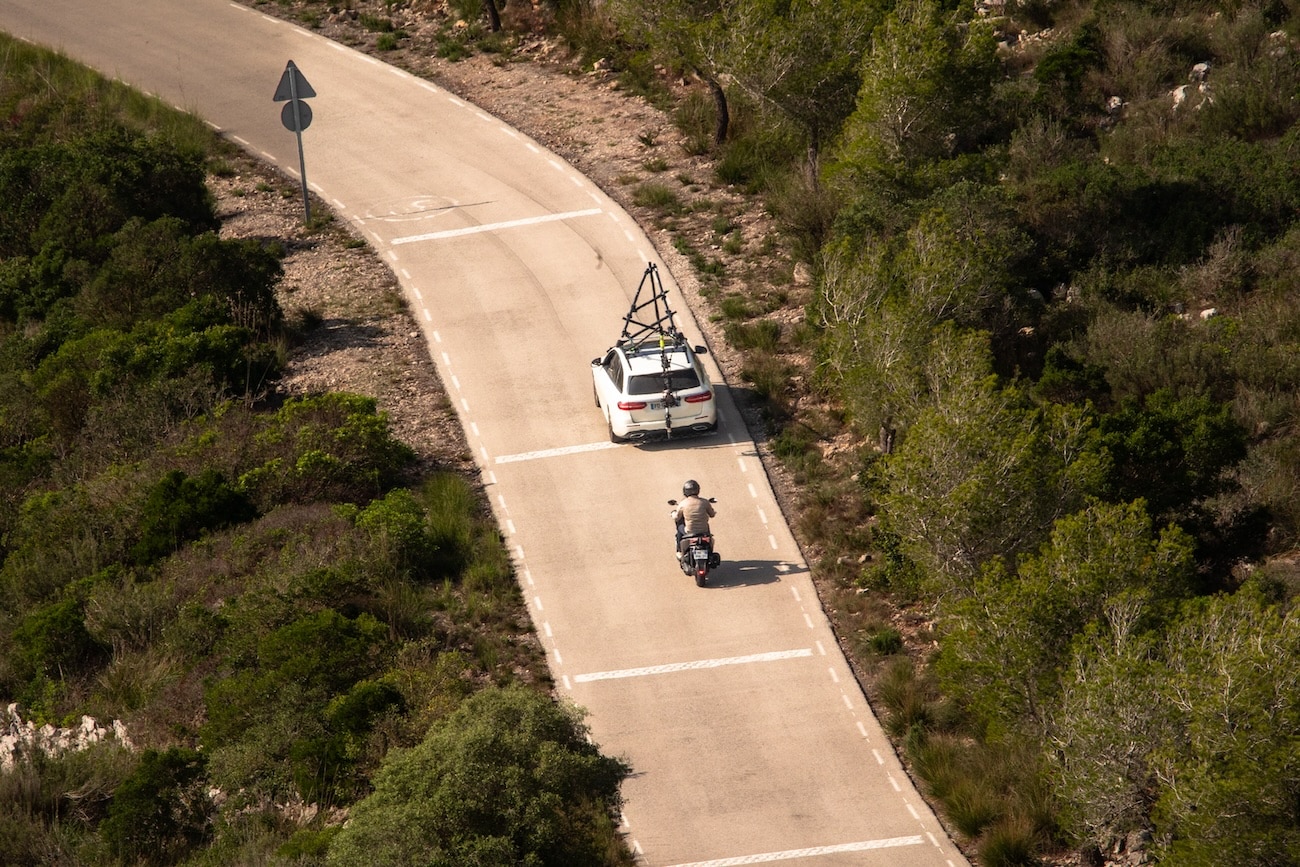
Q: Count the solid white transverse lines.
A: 4